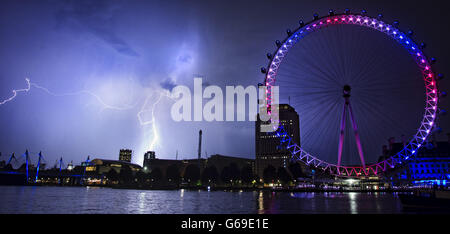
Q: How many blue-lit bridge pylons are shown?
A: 5